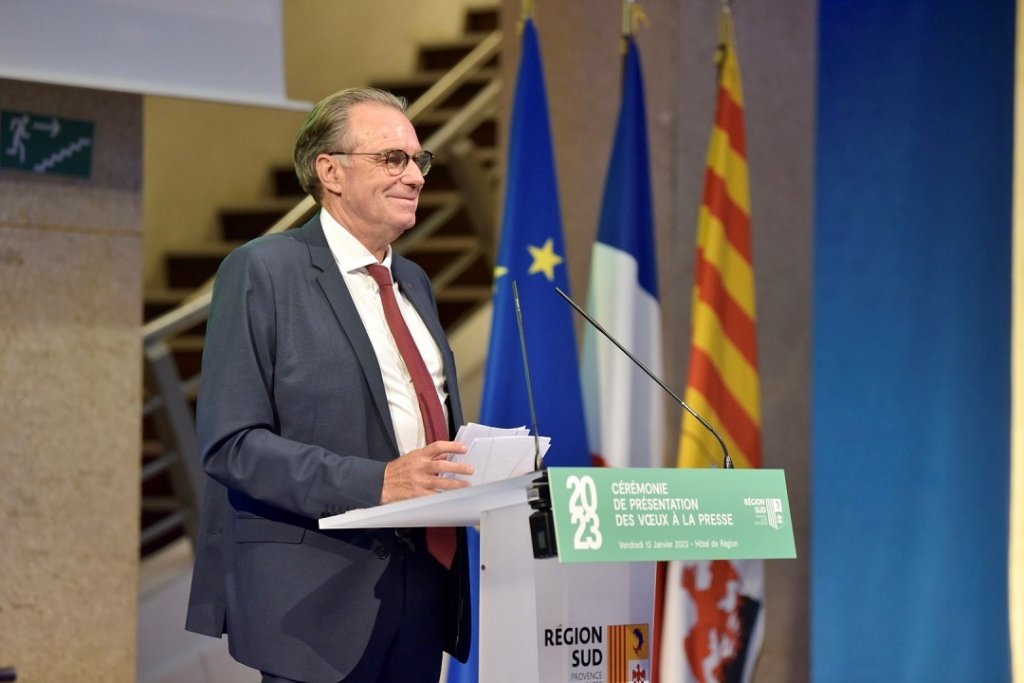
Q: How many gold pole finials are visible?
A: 3